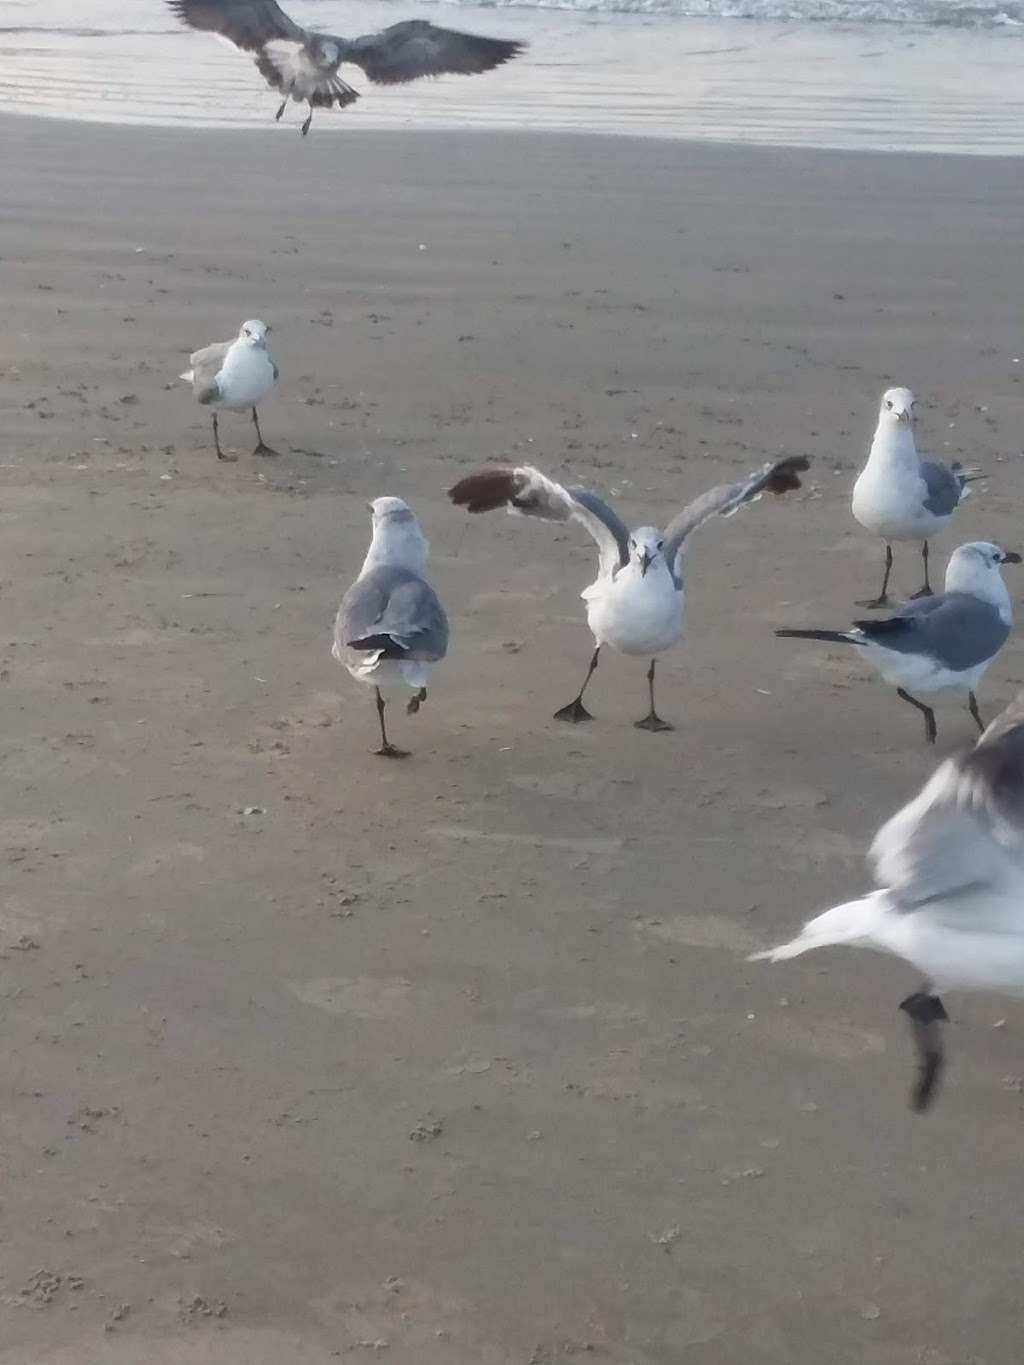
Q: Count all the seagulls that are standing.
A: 5